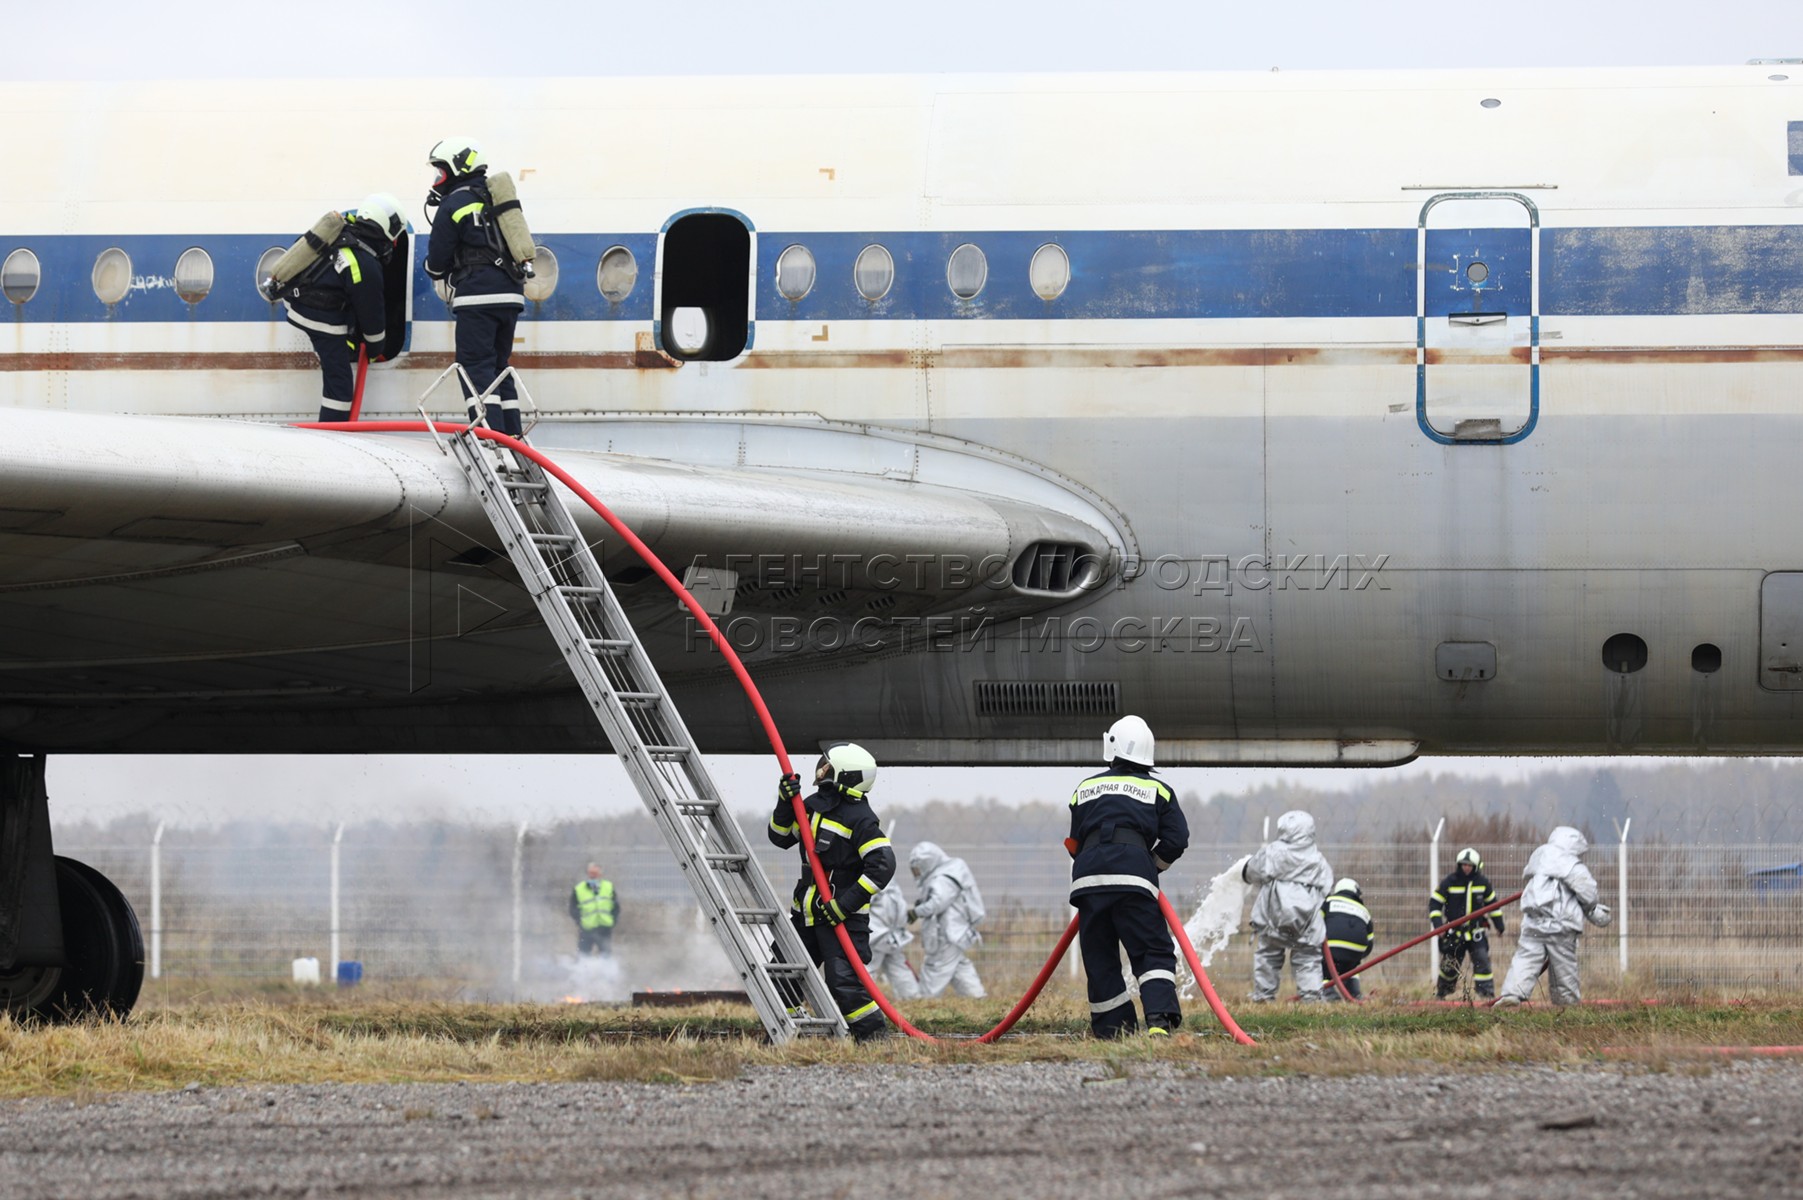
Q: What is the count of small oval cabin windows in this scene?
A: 11